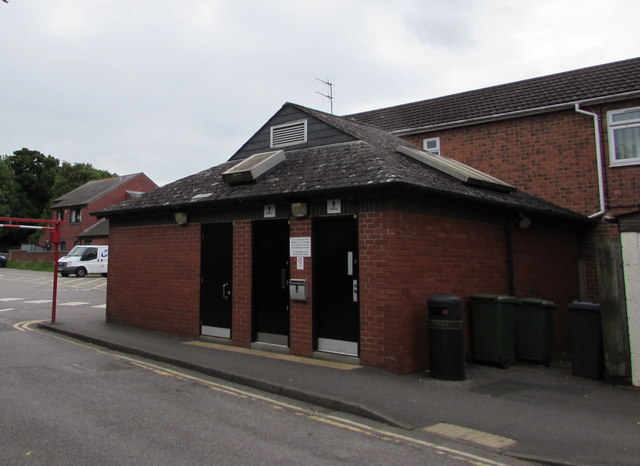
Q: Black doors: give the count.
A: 3